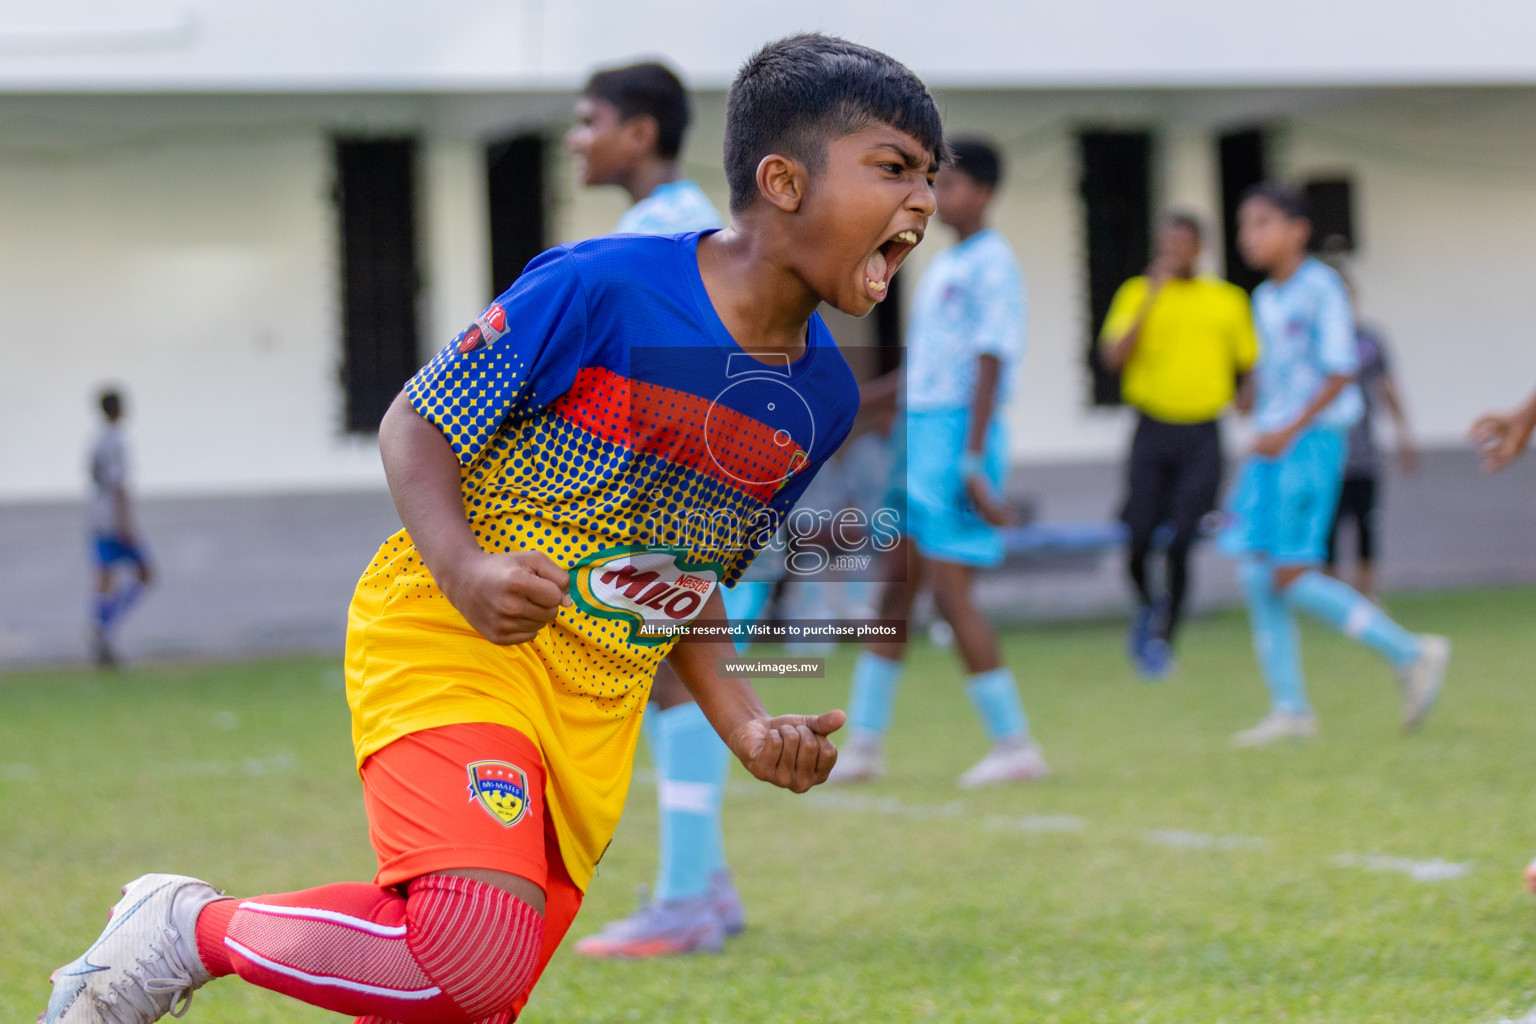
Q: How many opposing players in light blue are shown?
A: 3